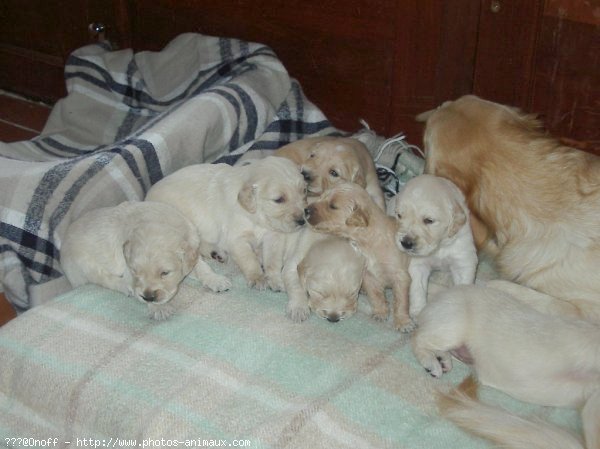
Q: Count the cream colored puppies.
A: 5